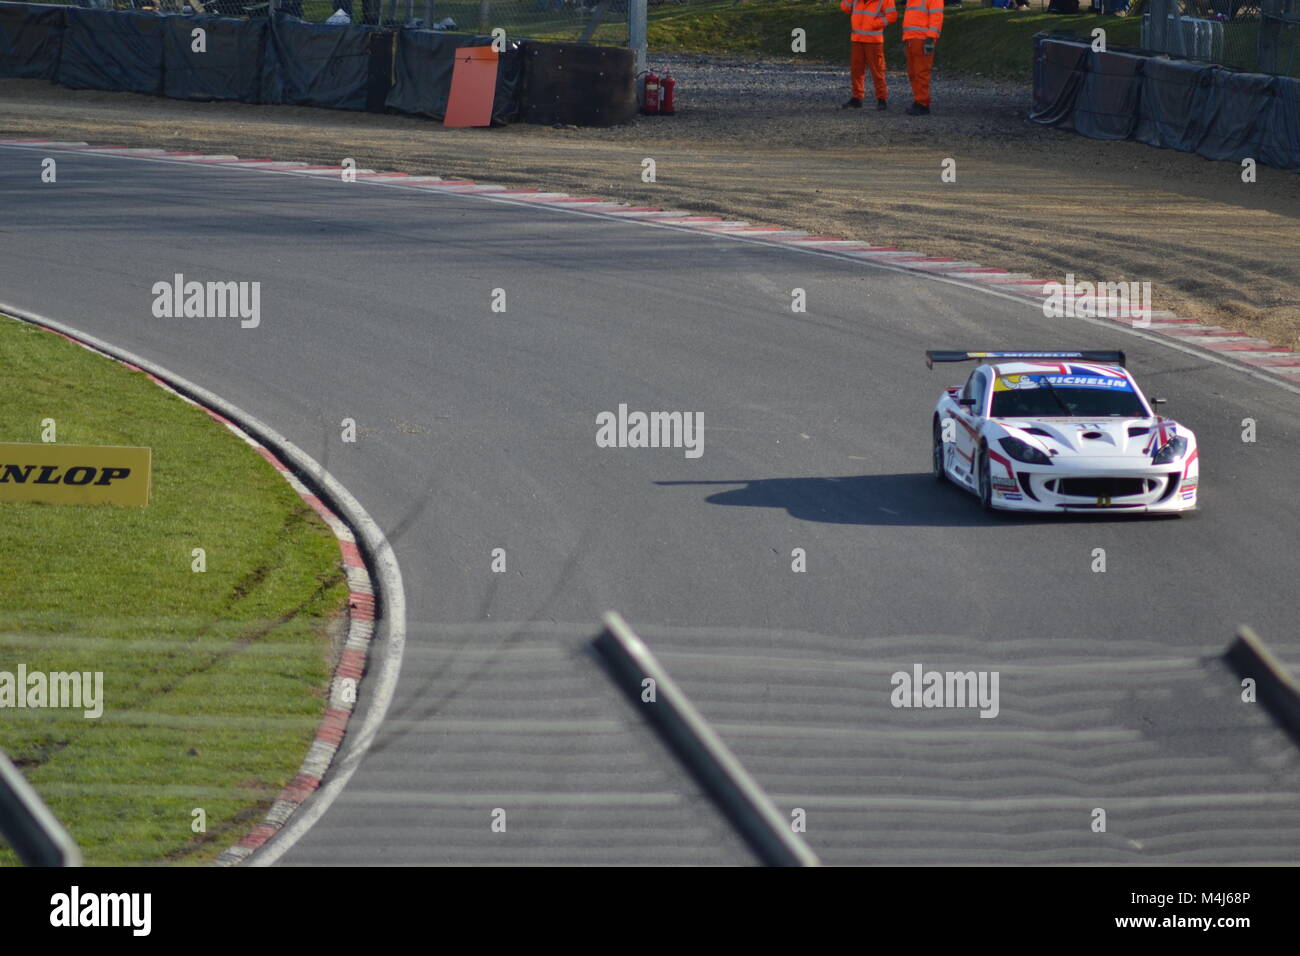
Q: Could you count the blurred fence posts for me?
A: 3